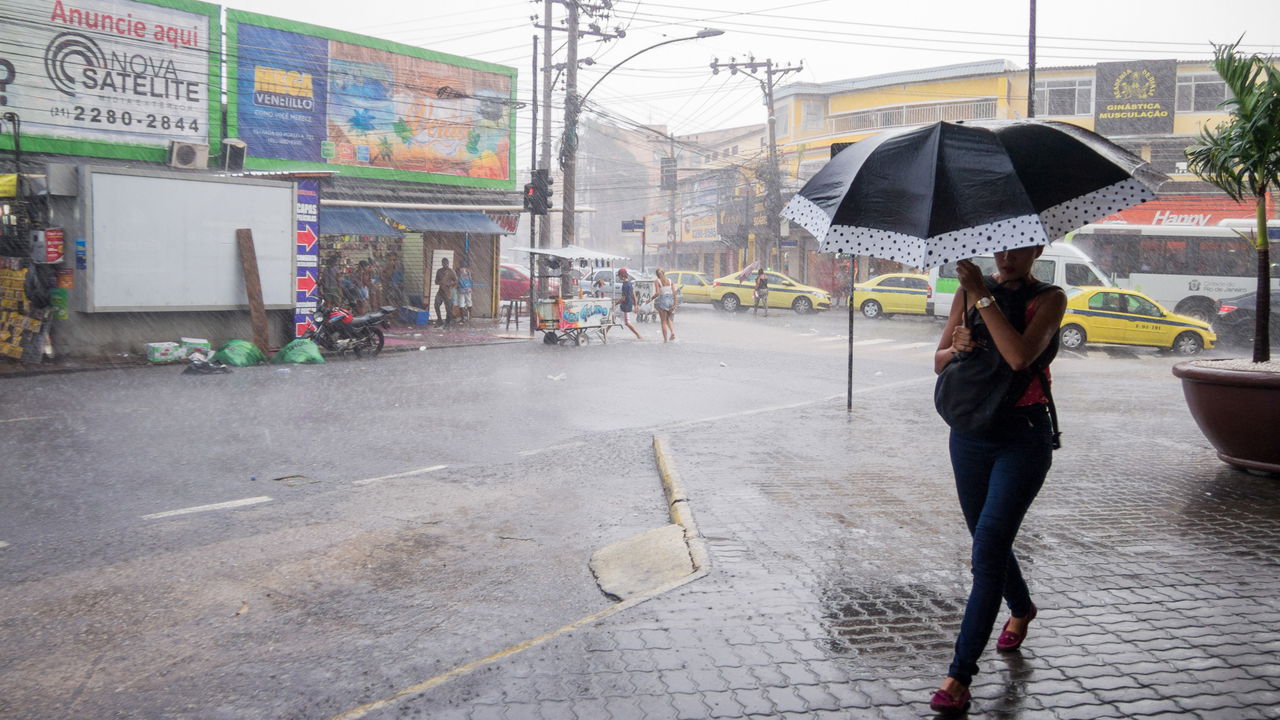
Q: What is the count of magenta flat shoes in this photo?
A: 2